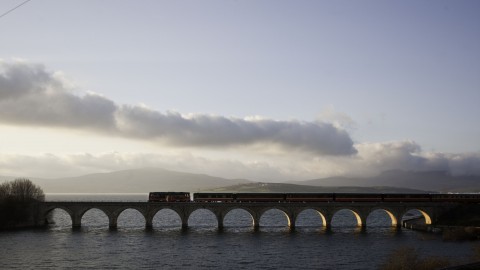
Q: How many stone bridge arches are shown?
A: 11